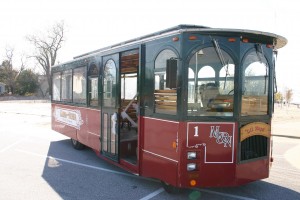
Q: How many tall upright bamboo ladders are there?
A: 0